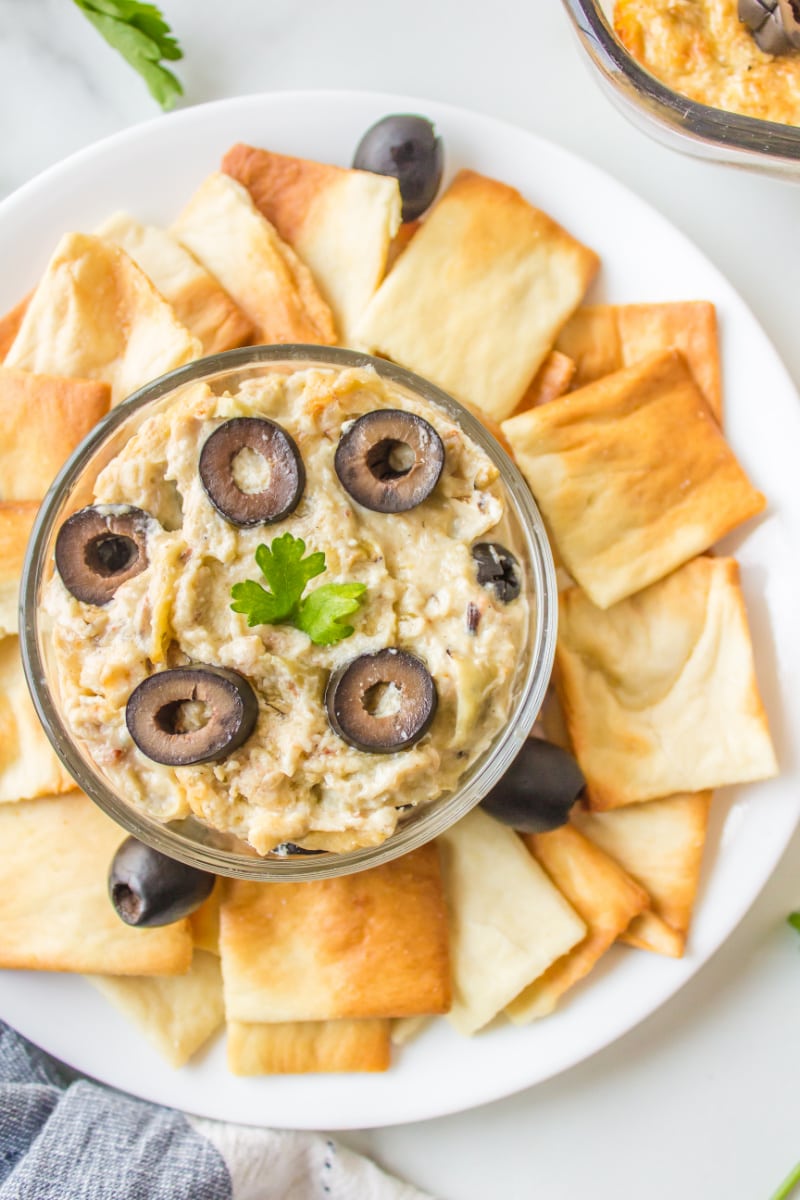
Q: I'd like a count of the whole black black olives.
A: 3